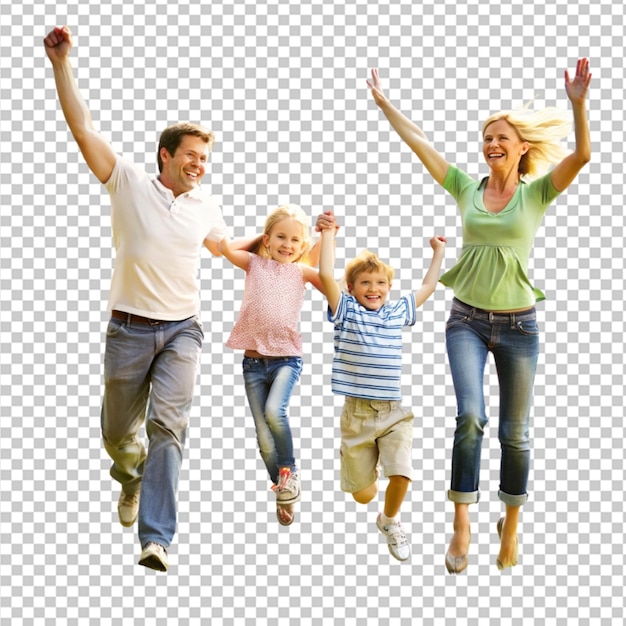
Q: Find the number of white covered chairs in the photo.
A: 0